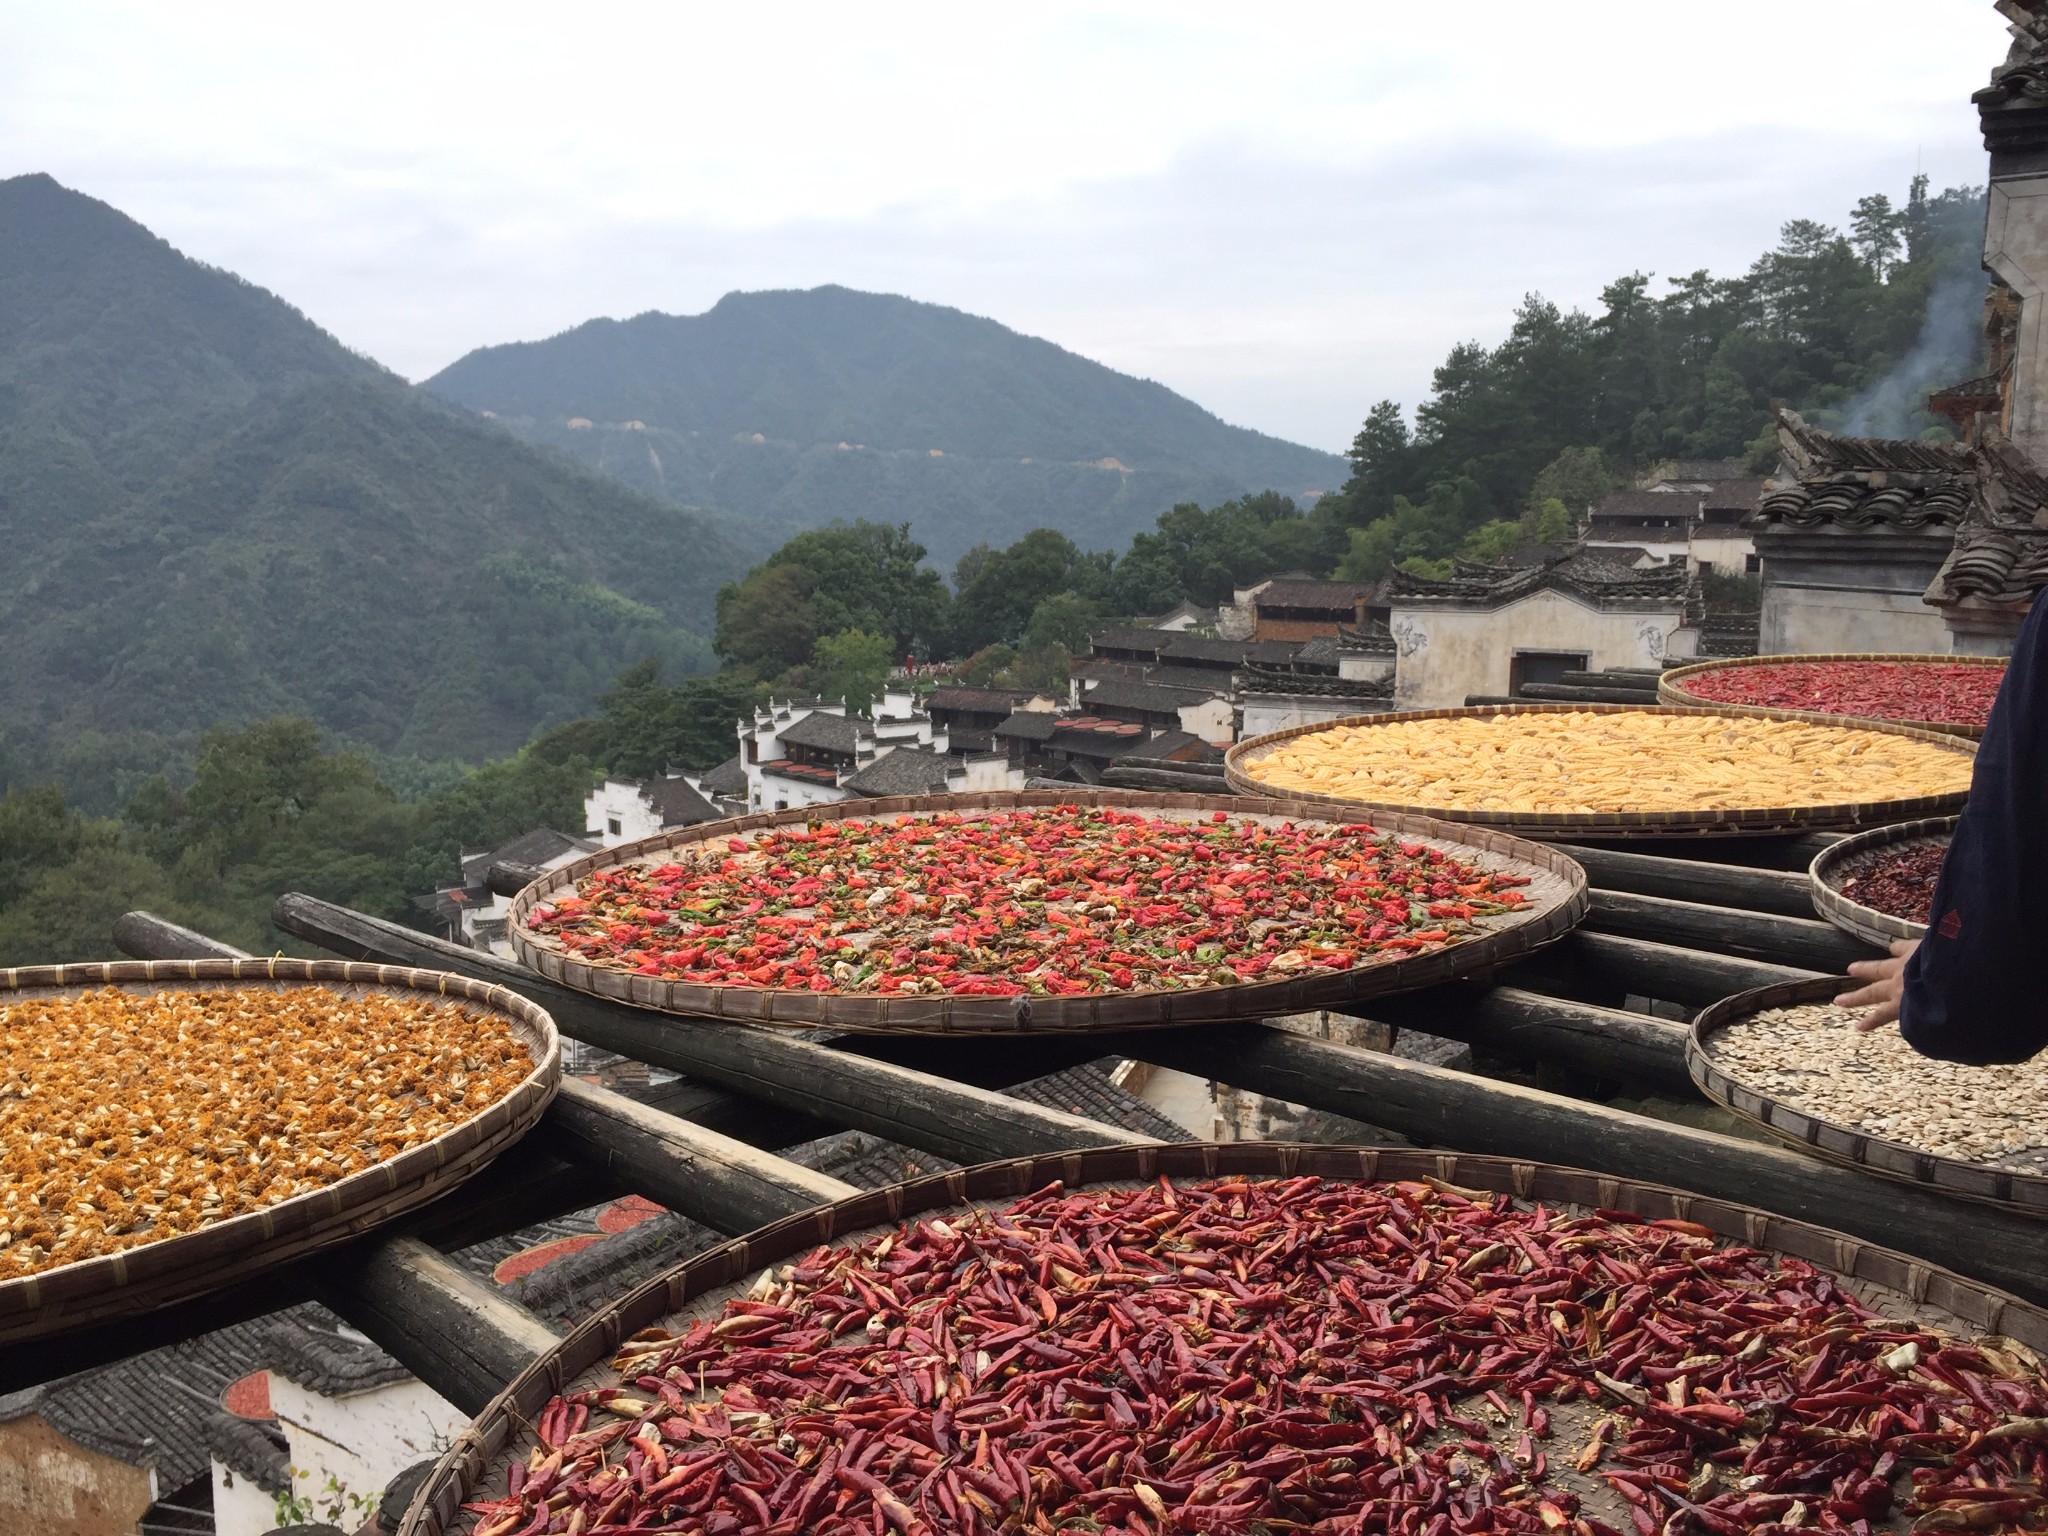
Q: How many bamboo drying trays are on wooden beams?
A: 7